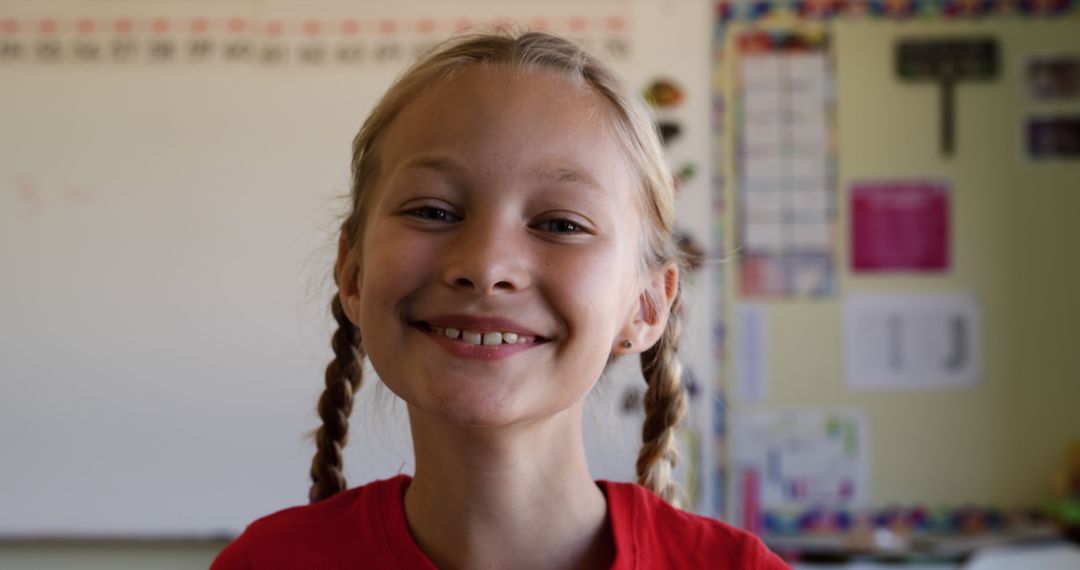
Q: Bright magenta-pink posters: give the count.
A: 1